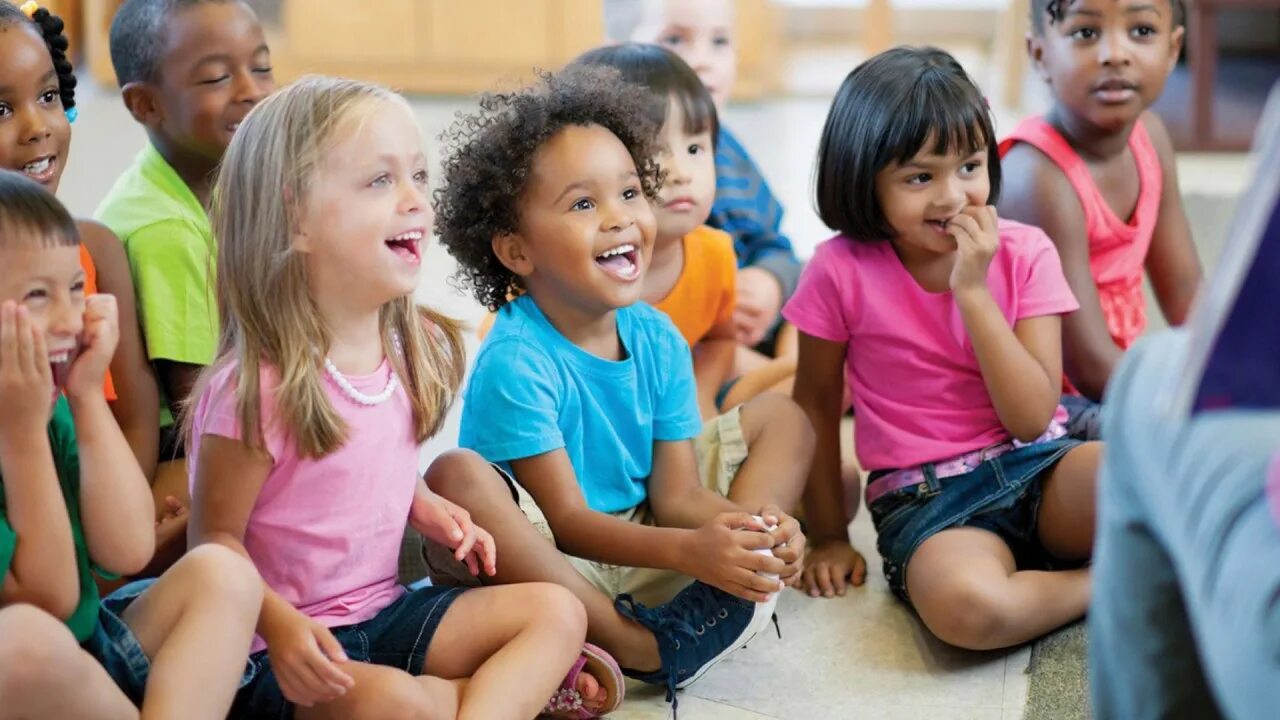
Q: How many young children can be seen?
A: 9